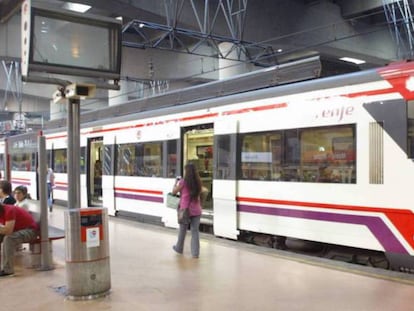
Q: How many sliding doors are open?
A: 2